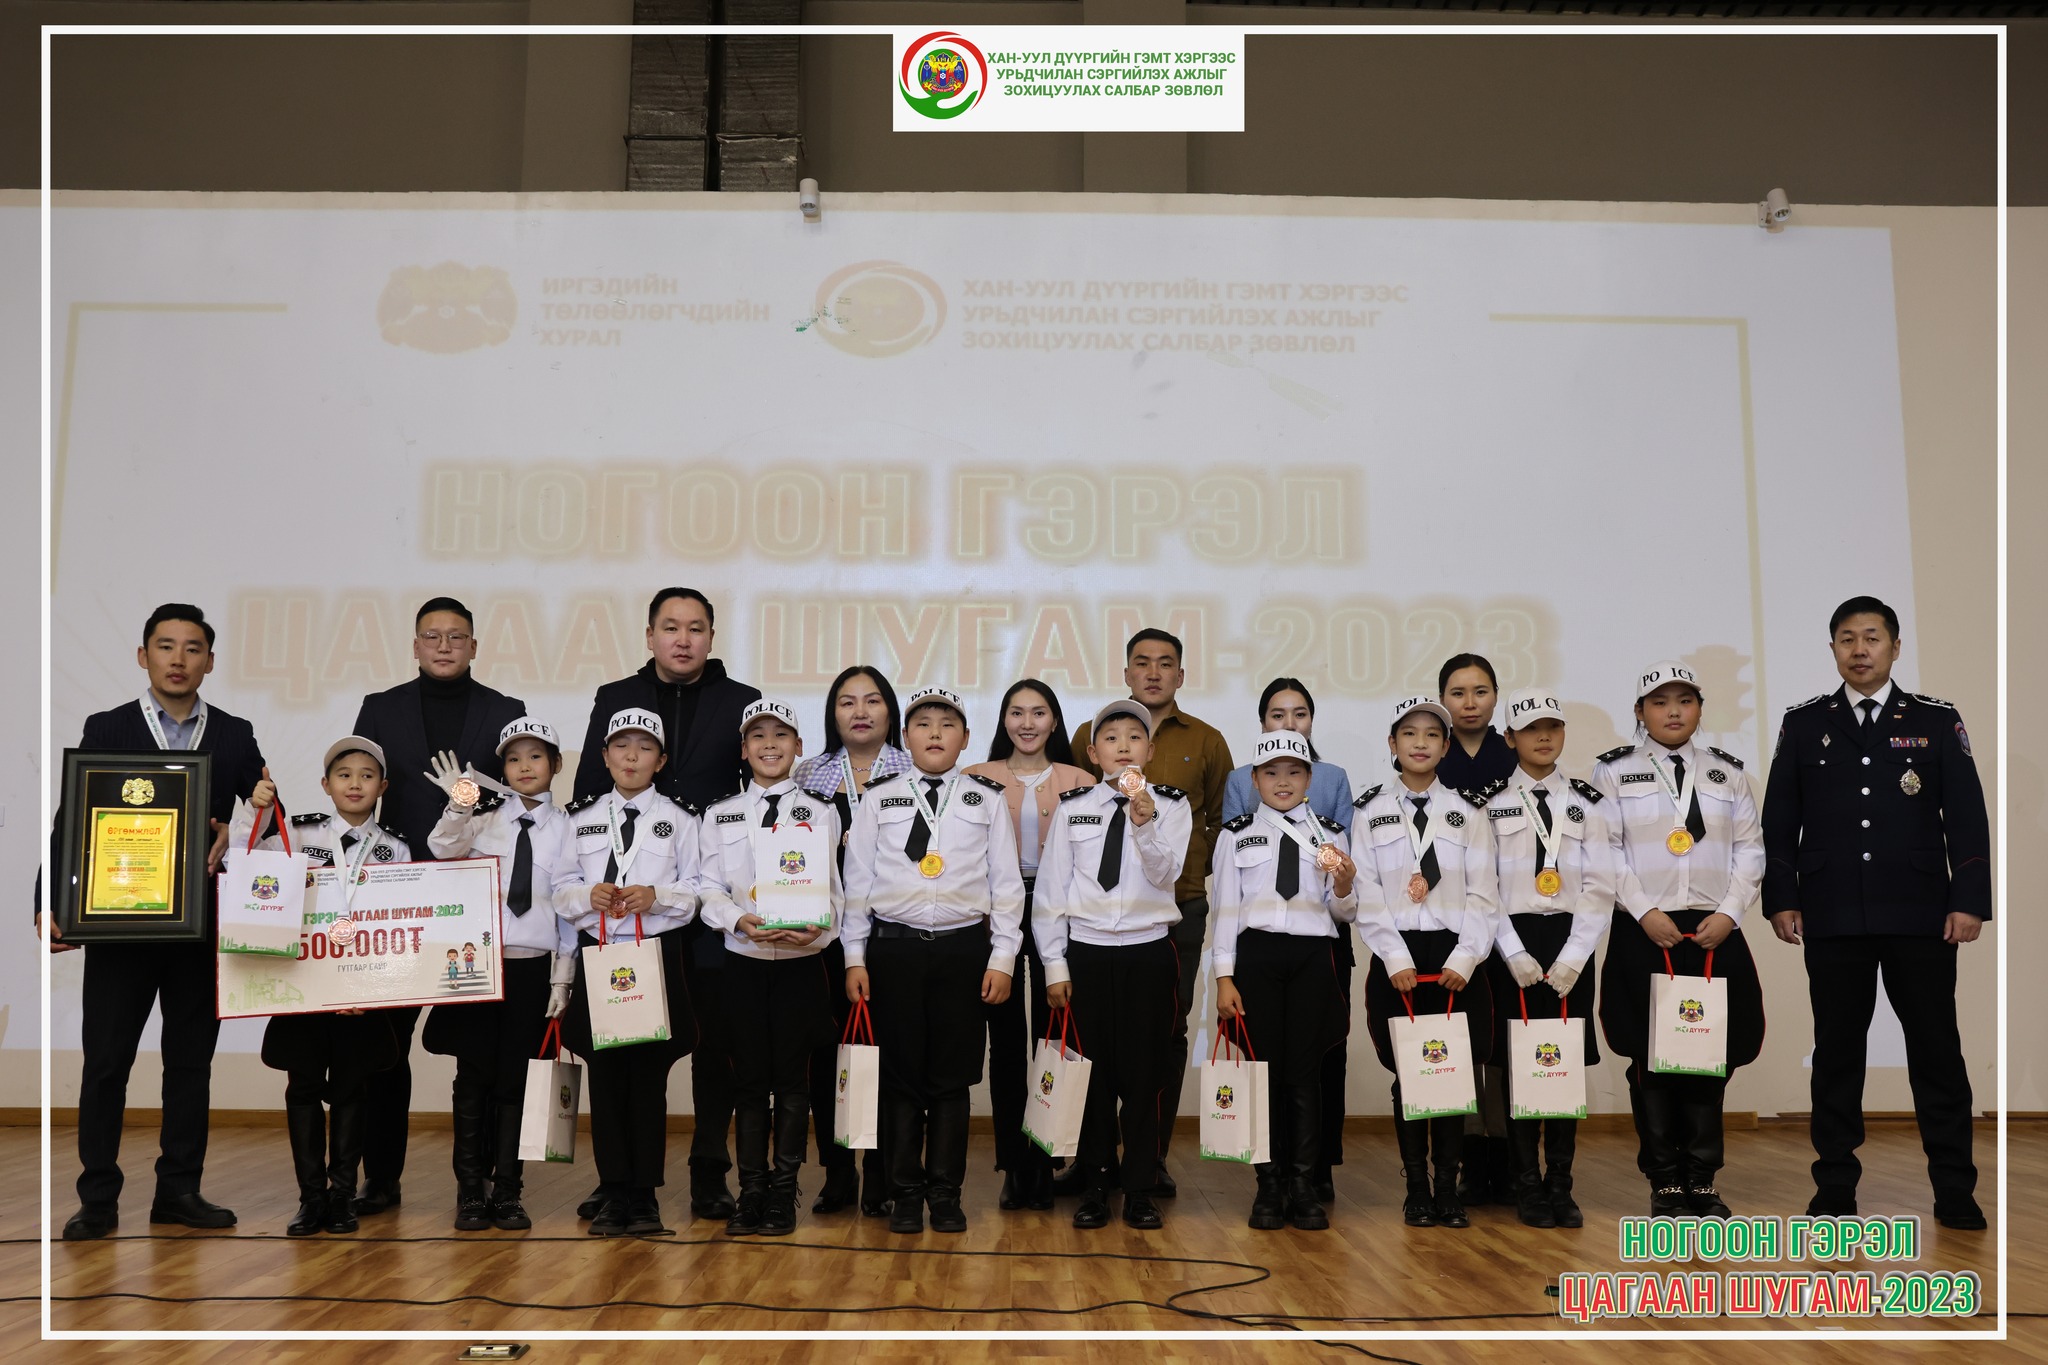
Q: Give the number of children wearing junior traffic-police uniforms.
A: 10